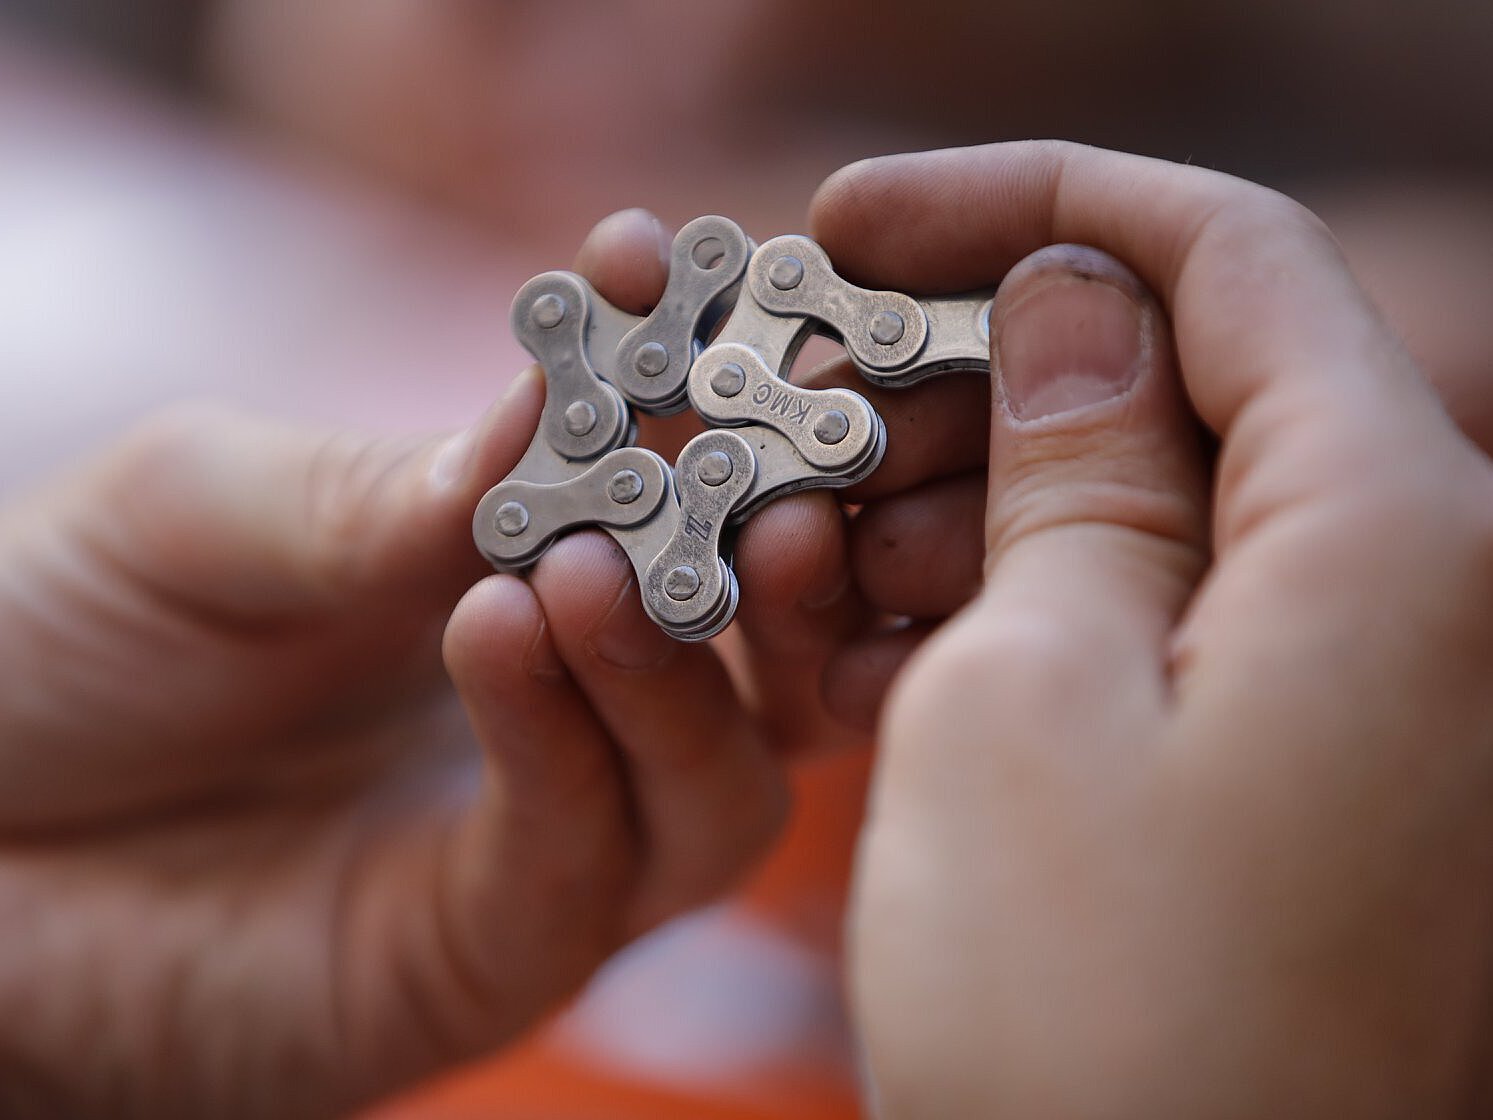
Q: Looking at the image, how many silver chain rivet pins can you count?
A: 11